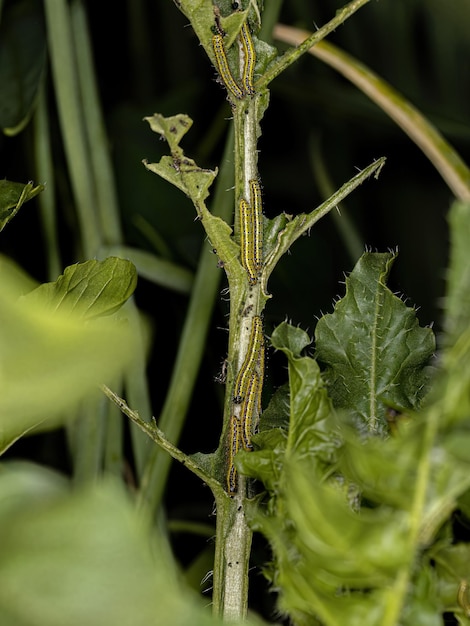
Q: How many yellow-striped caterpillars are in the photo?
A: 8